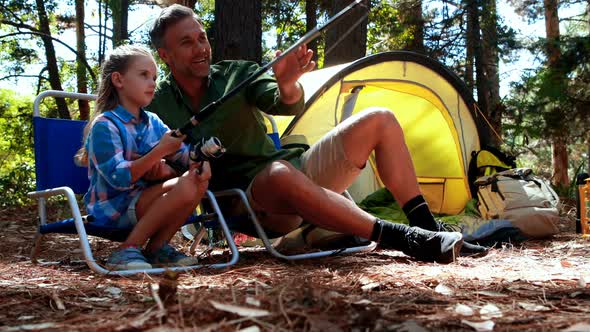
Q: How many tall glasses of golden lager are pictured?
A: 0